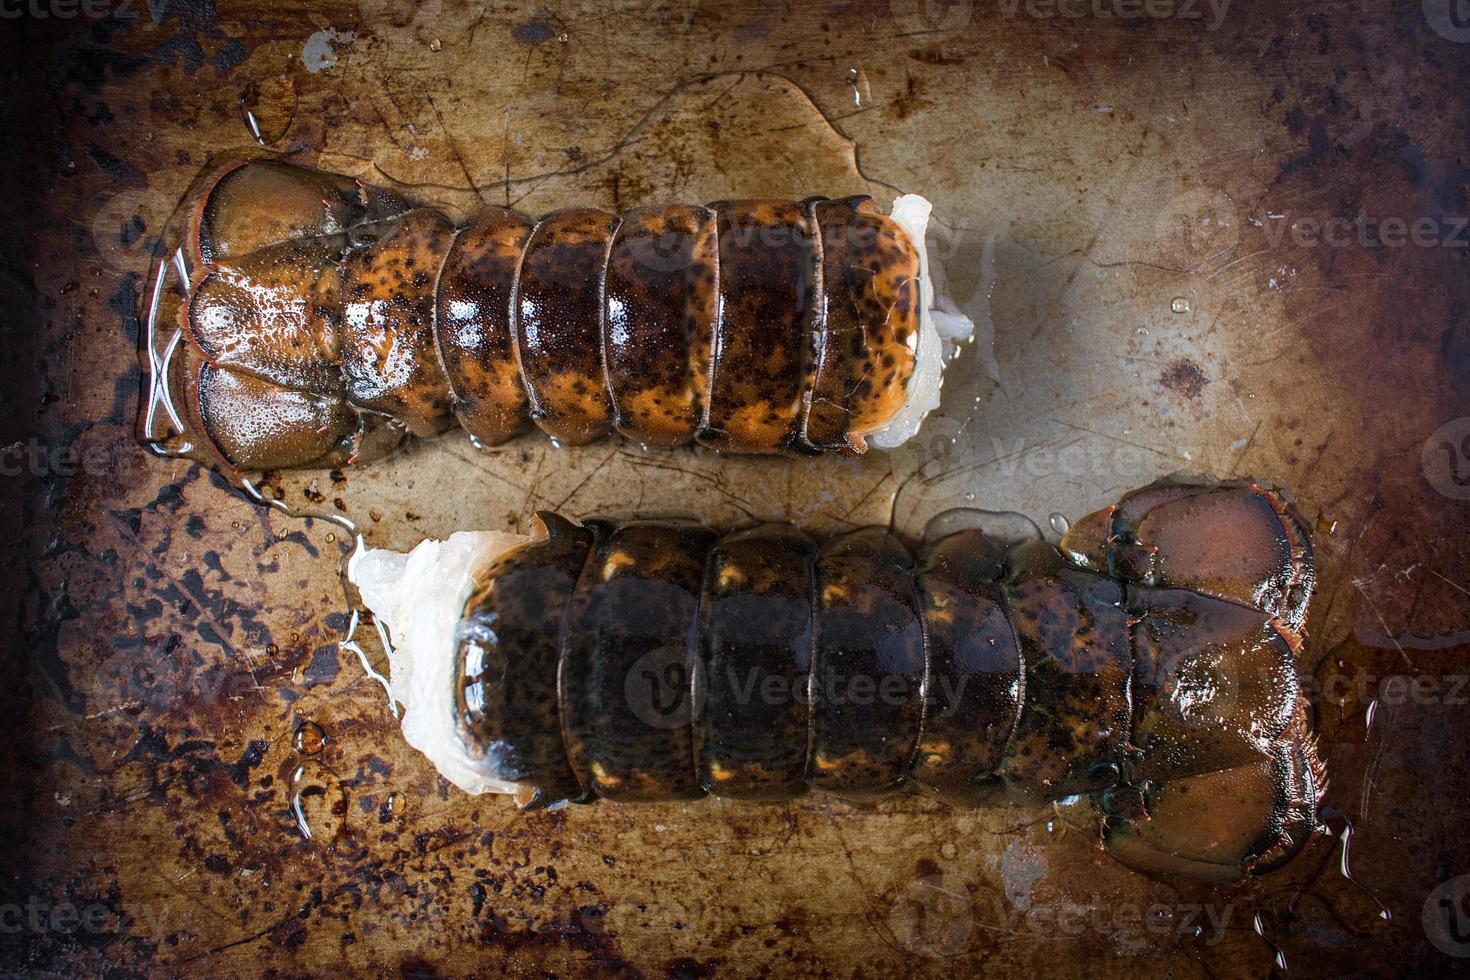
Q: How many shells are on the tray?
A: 2